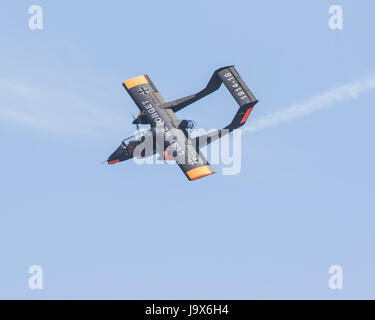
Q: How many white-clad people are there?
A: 0